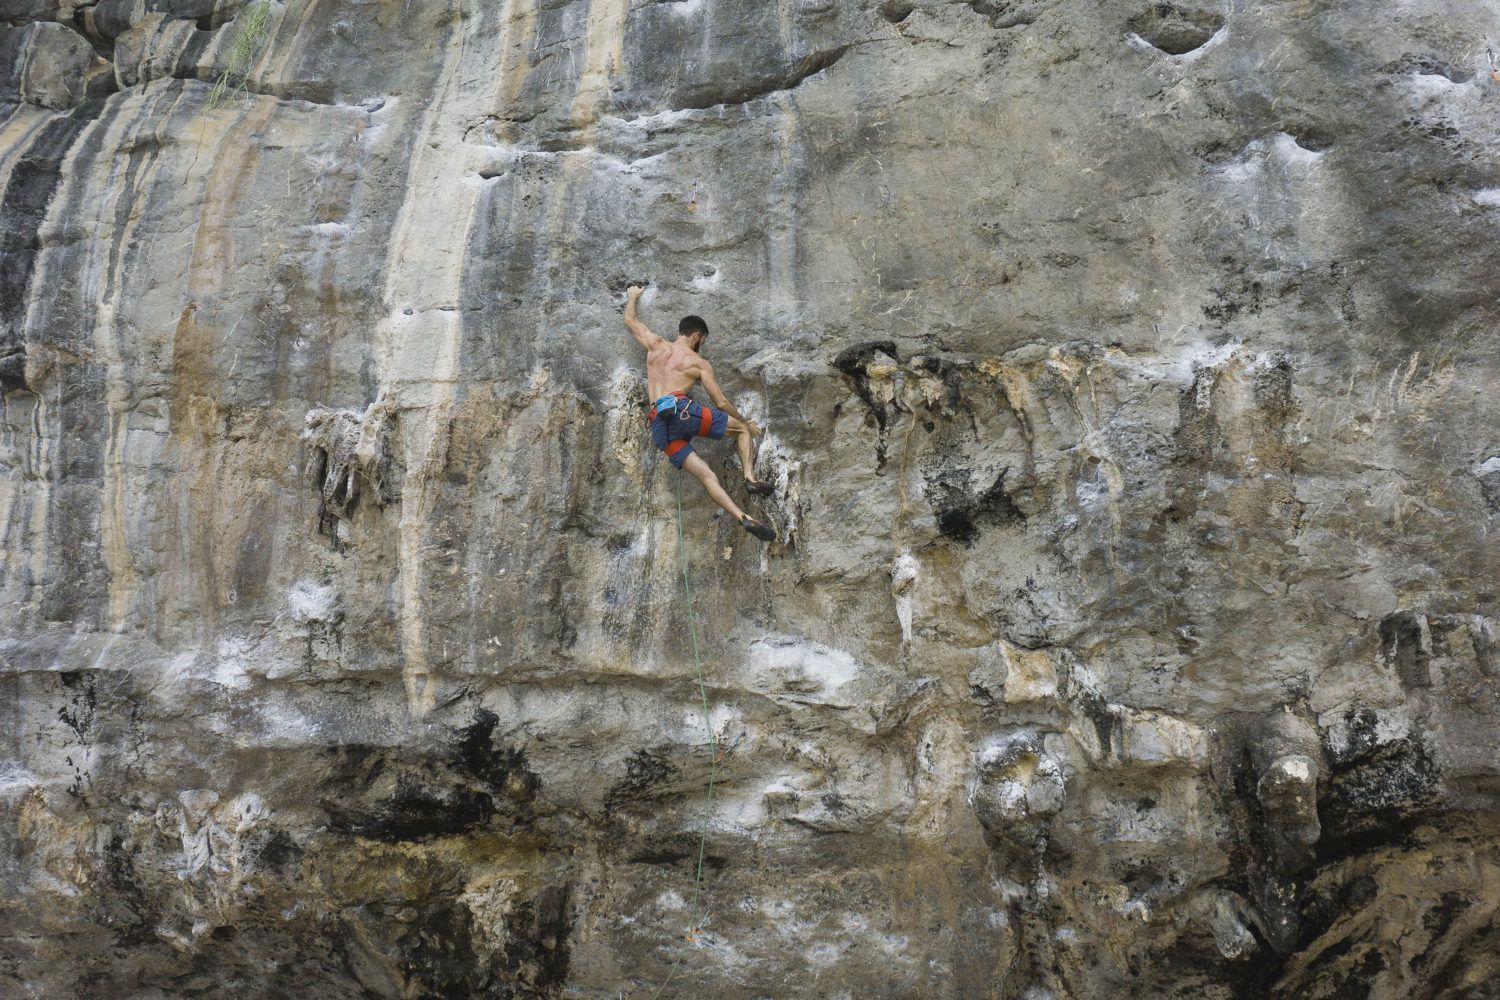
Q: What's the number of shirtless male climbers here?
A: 1